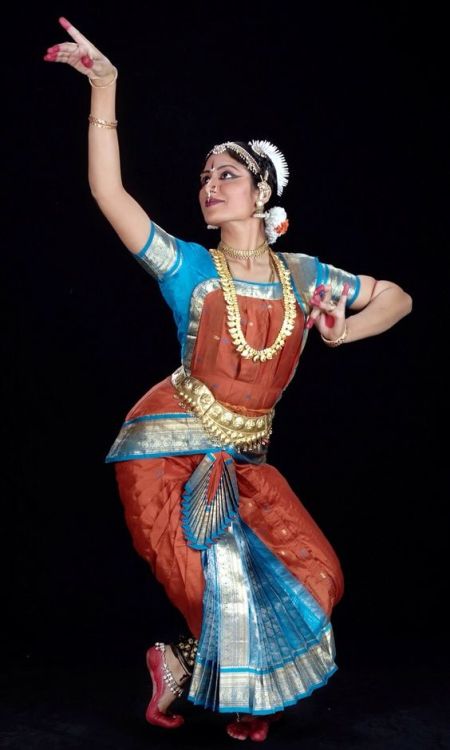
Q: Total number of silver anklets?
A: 1